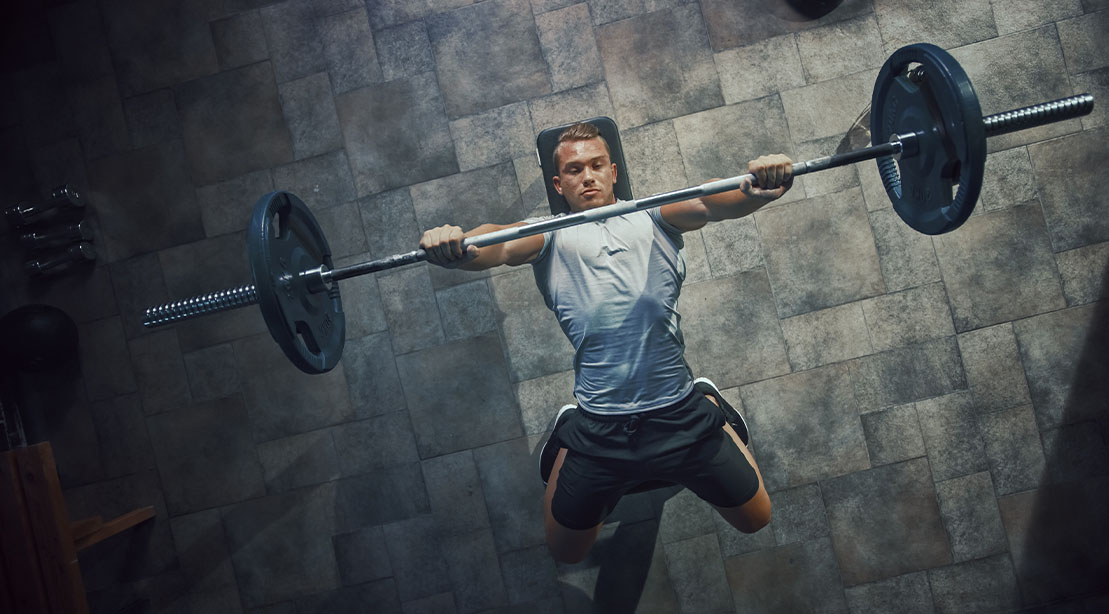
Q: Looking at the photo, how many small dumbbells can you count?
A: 3